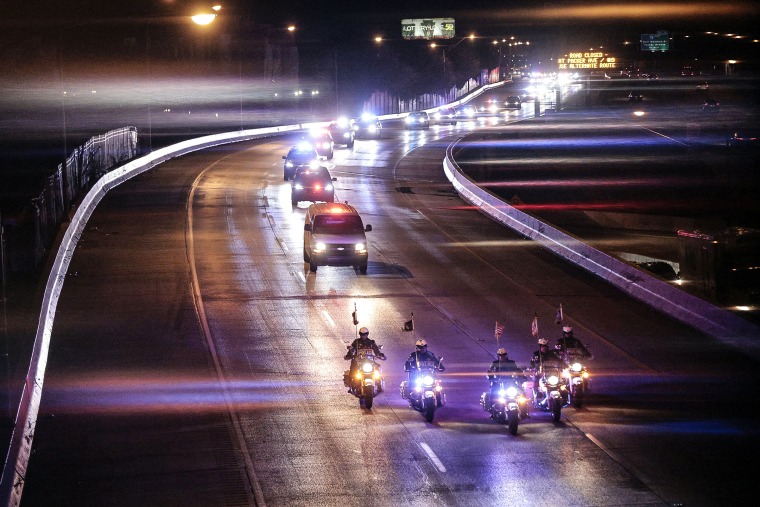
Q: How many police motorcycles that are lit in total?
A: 5